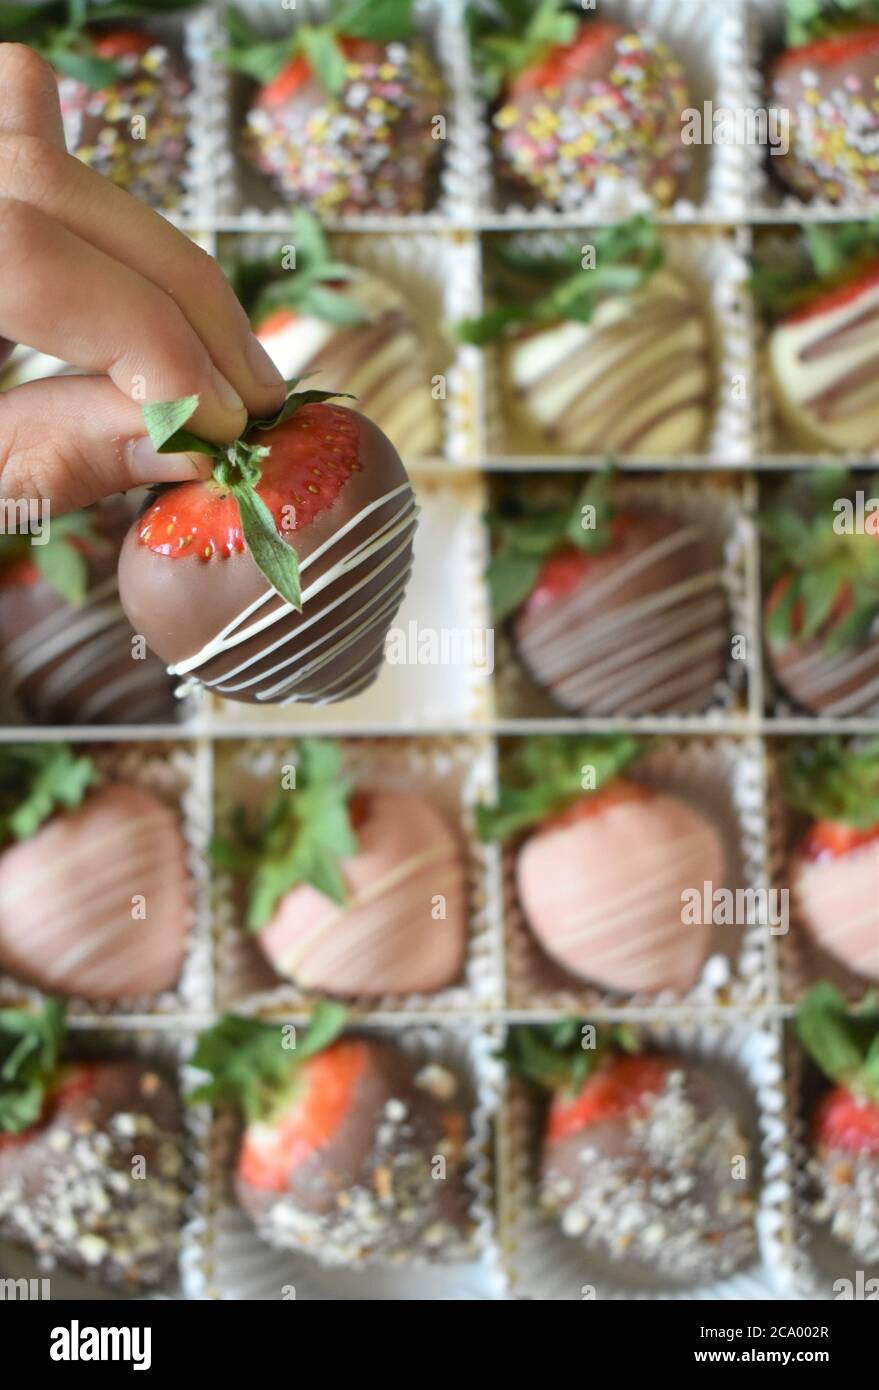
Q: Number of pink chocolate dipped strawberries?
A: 4